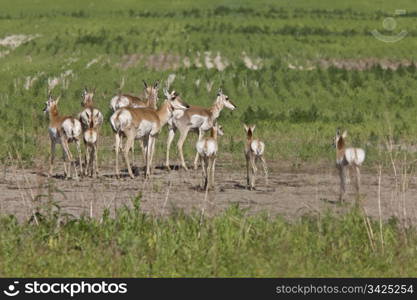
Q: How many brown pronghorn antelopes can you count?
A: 9